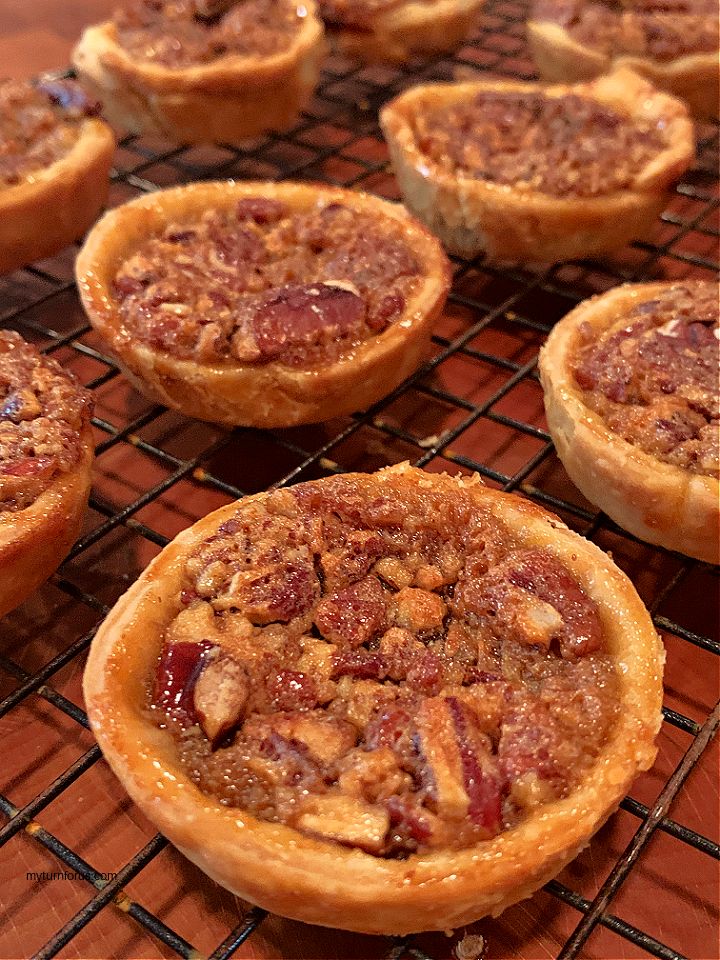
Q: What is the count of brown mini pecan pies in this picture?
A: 9